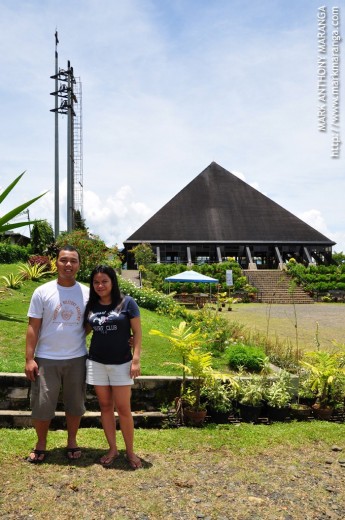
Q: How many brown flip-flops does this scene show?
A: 2